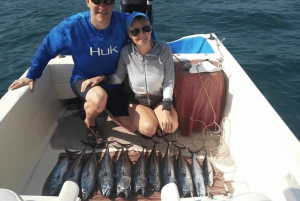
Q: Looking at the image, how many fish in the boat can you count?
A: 11